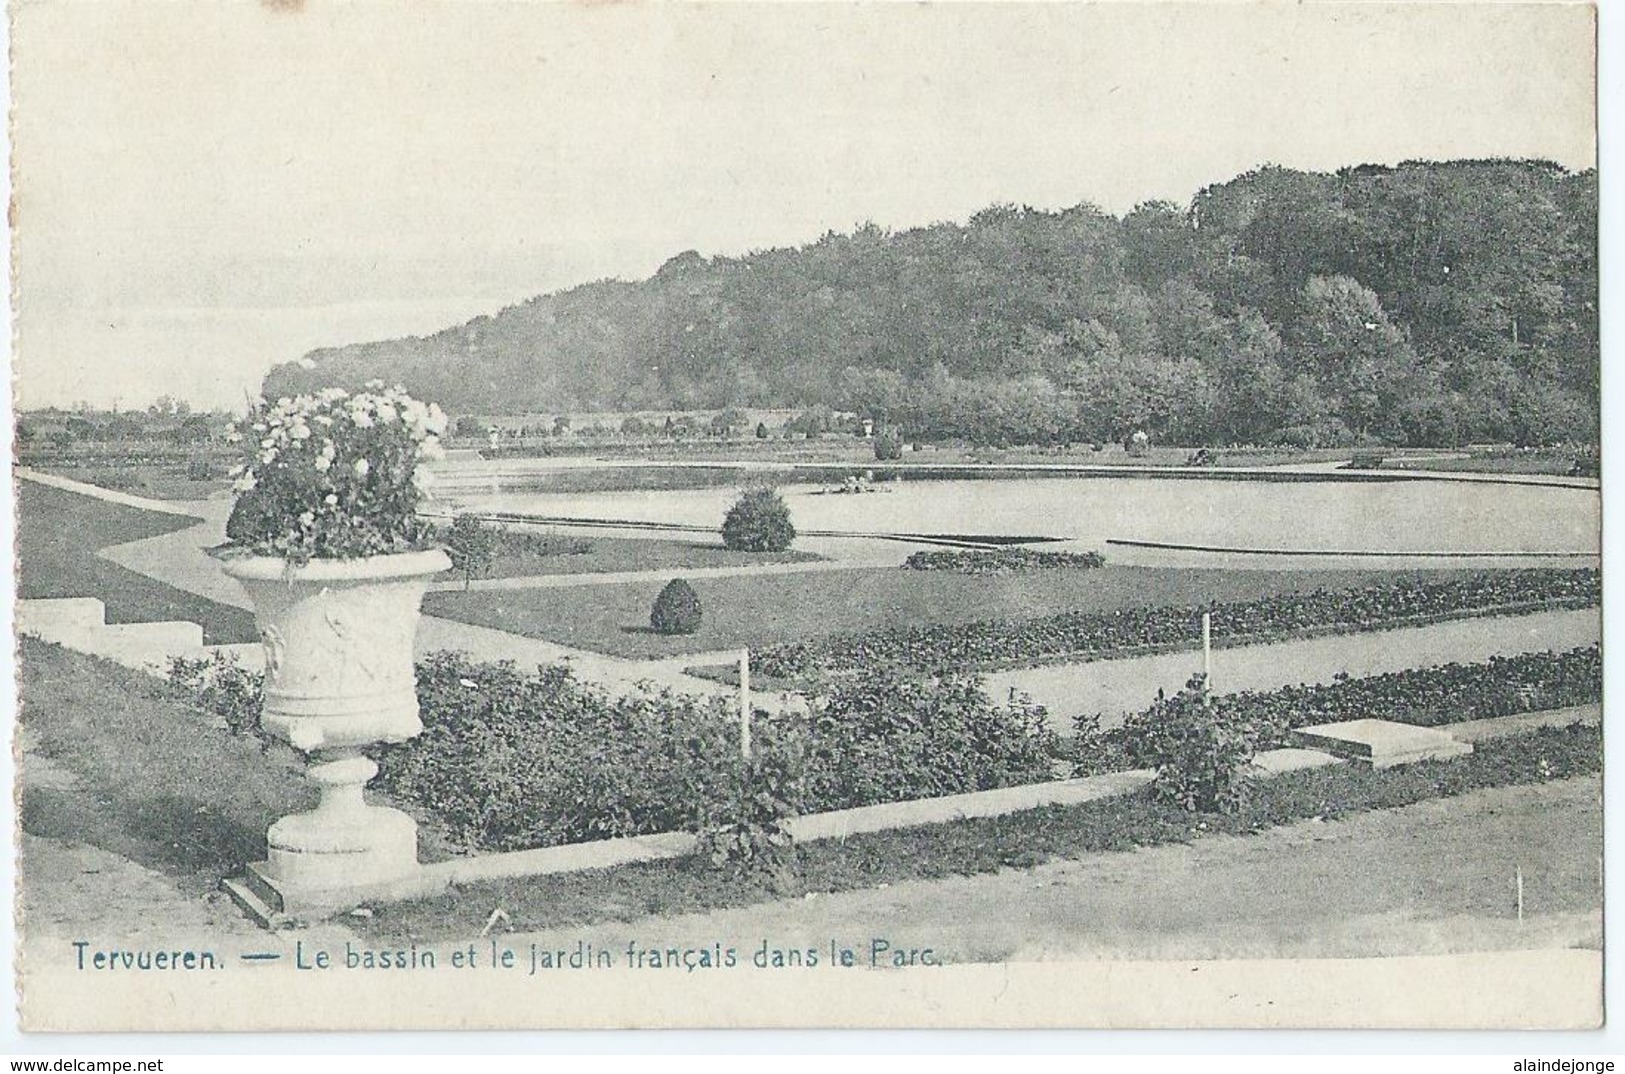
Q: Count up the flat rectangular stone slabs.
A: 1